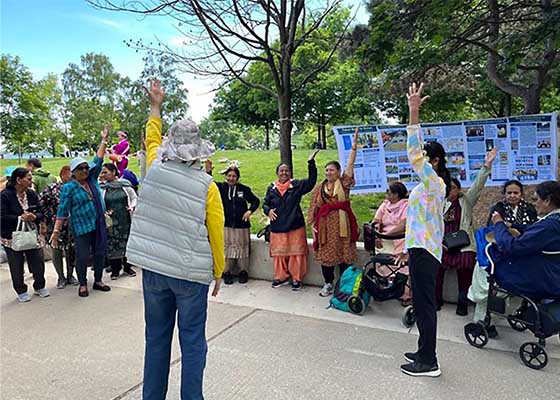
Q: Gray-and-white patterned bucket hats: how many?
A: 1